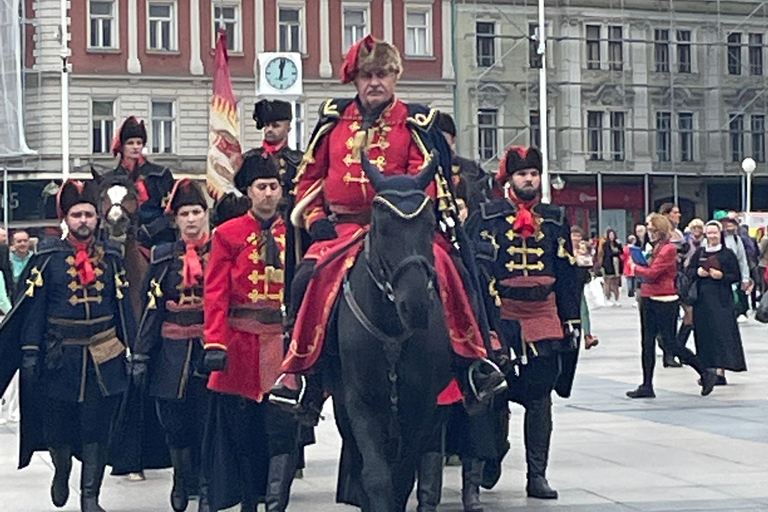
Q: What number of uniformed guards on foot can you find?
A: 4